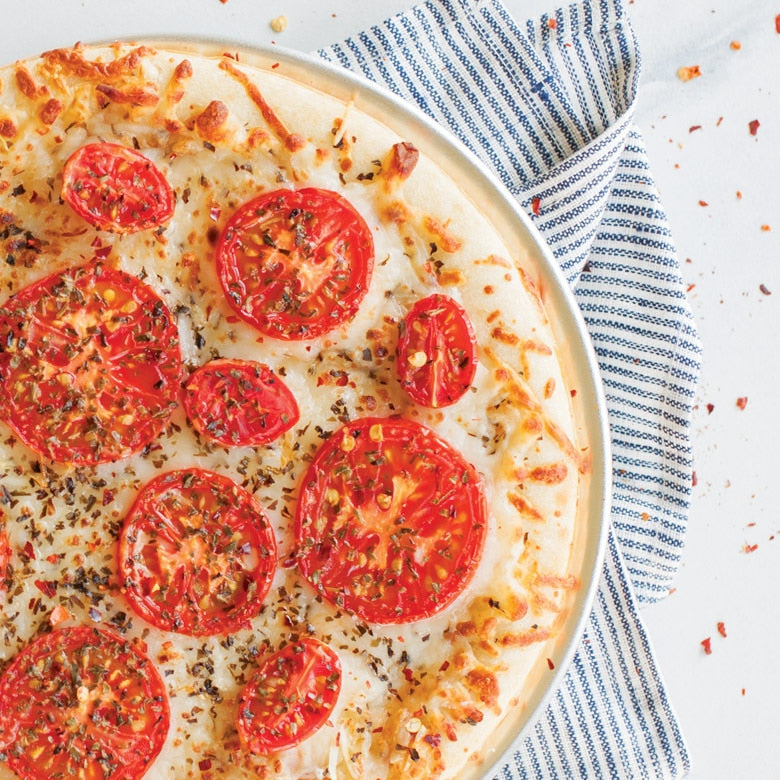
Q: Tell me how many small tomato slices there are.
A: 4